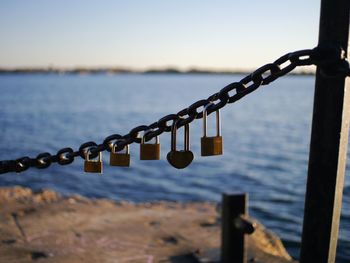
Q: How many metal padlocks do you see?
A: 5